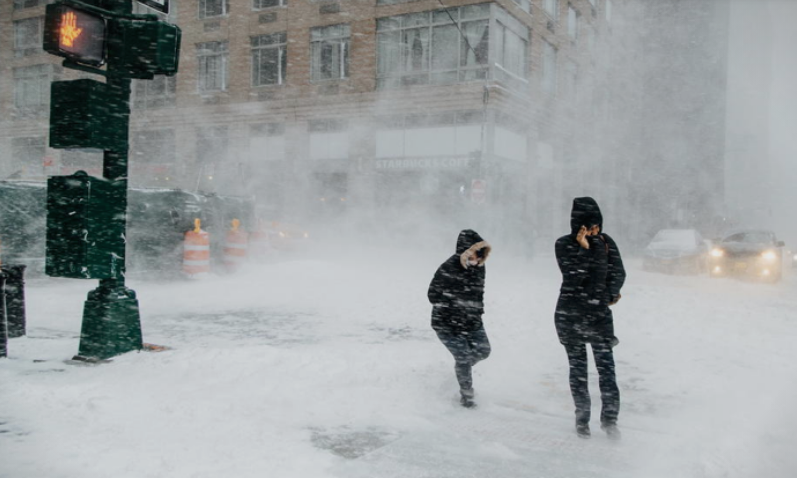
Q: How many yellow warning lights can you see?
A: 2